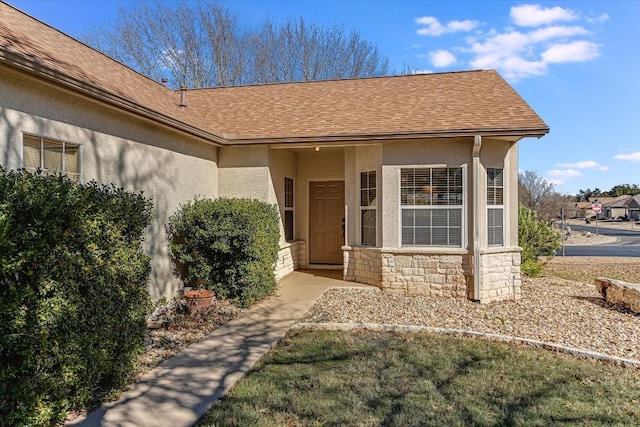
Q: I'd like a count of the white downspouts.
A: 1